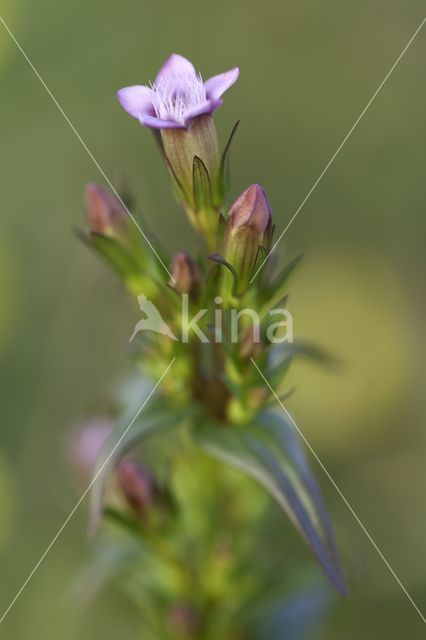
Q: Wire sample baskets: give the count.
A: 0